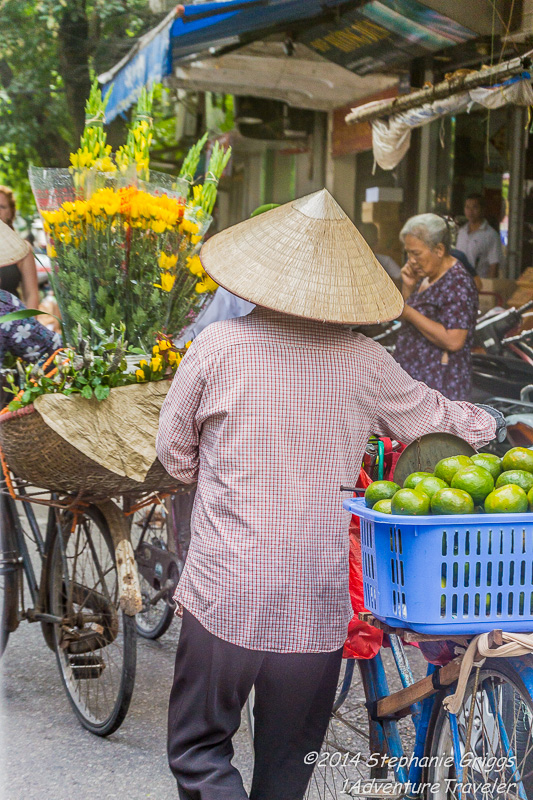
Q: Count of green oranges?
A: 13